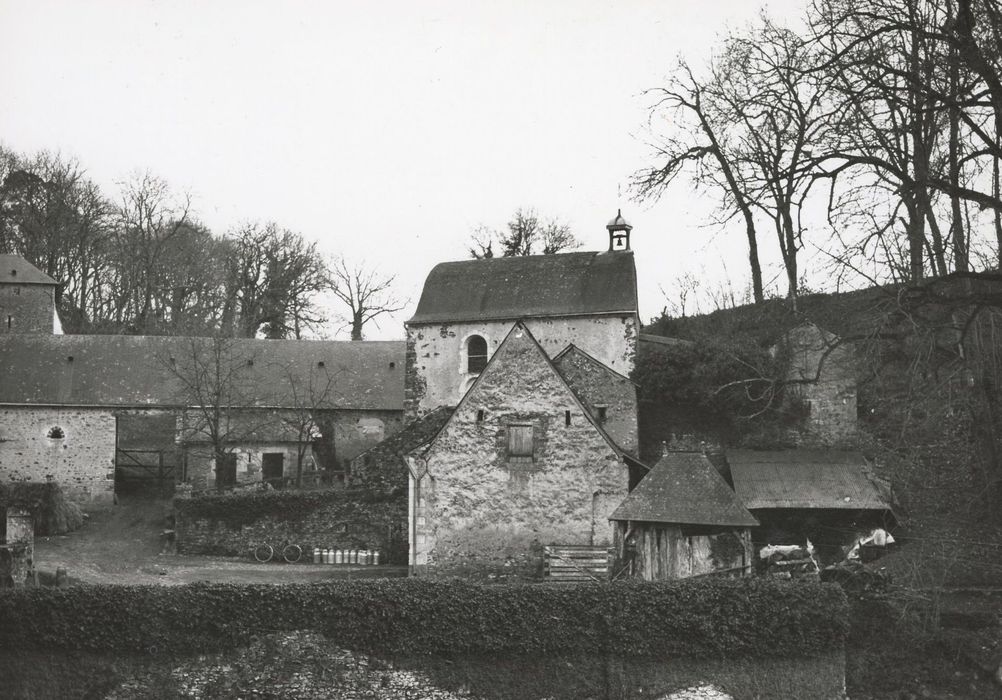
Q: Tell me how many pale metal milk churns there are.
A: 10